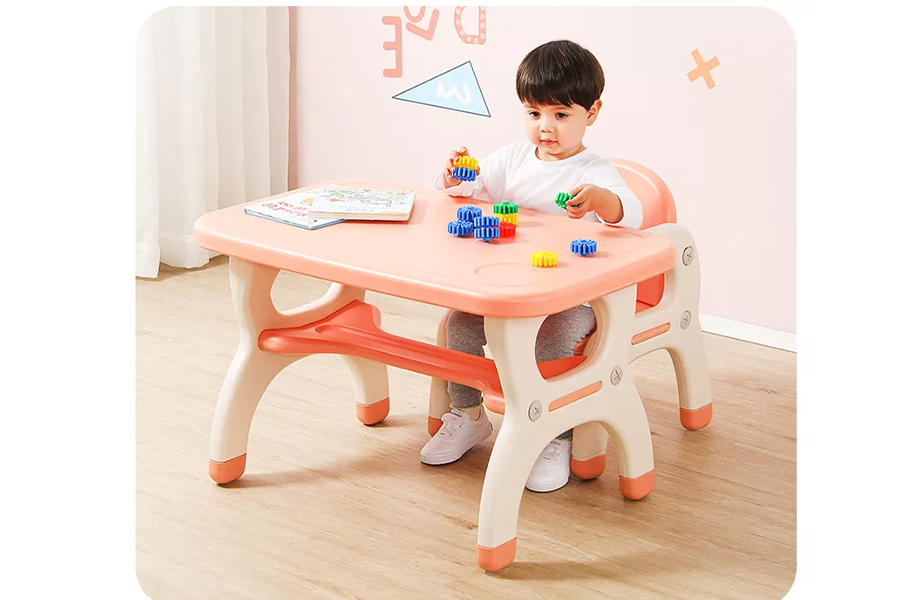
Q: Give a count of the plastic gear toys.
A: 12